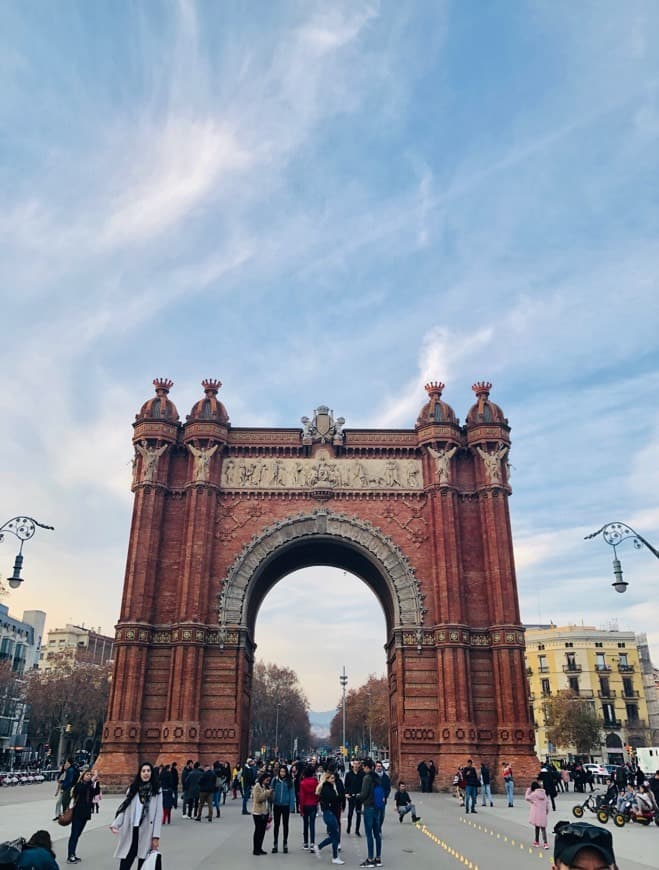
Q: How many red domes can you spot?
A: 4